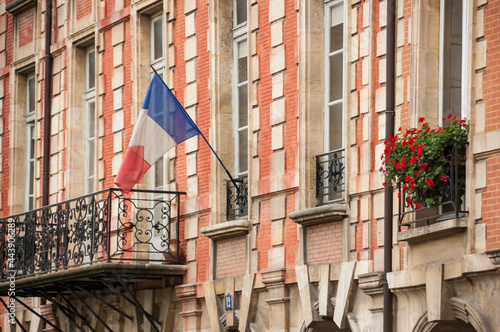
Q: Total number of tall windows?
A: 6